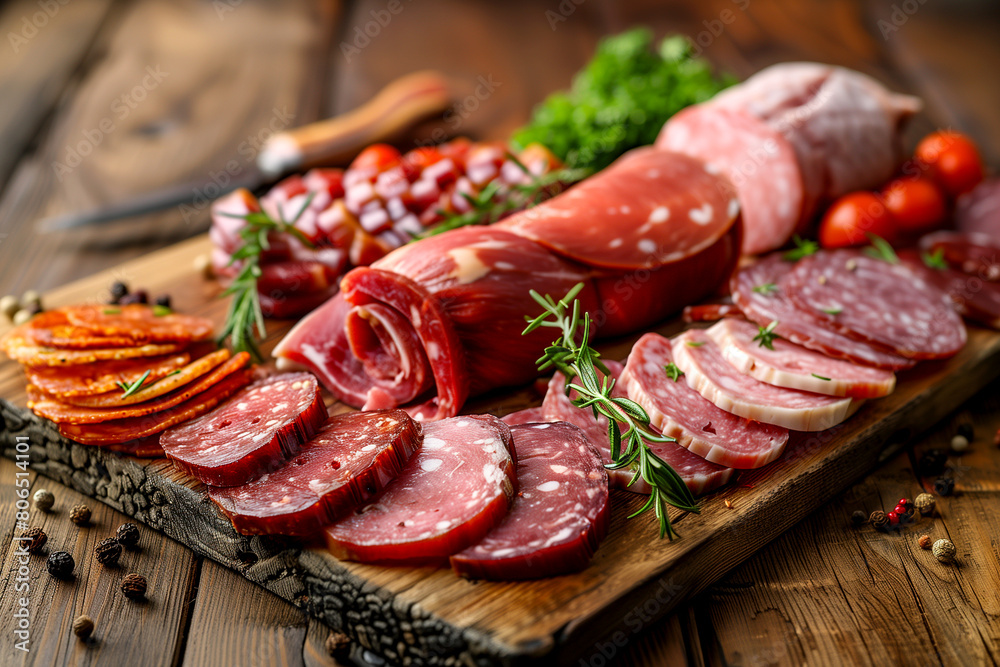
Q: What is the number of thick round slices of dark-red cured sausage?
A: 4